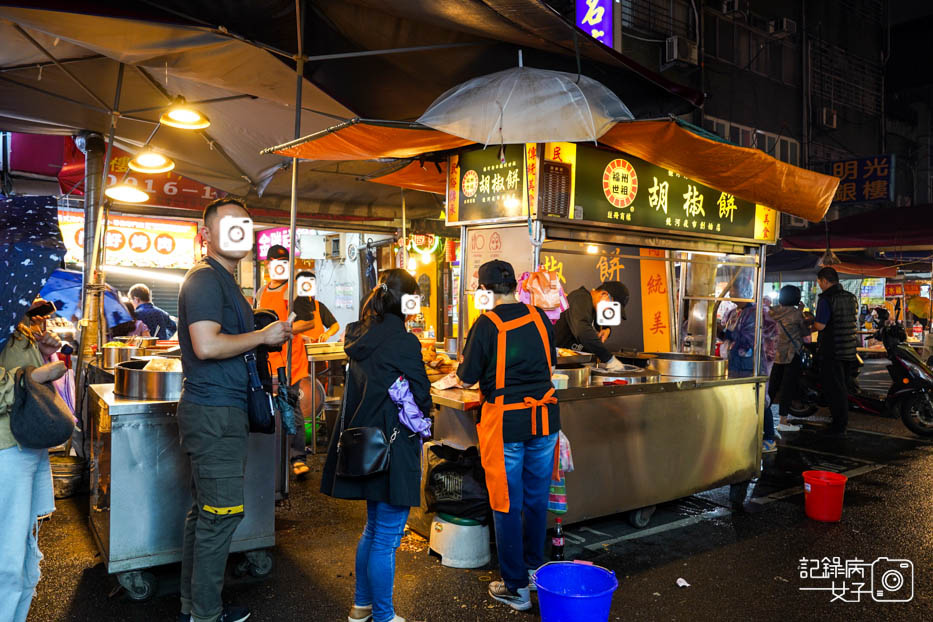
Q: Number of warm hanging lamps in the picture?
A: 3